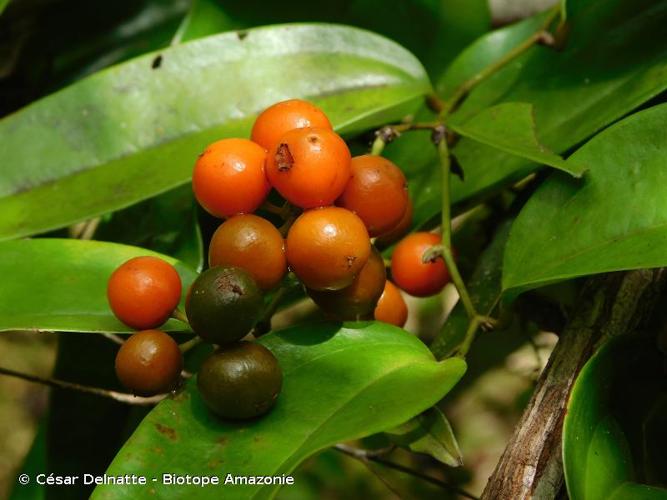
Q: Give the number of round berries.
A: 14